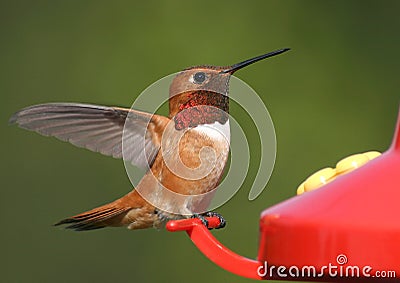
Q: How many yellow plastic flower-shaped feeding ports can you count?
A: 1